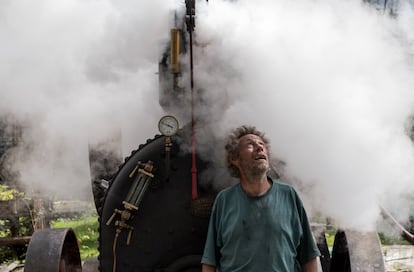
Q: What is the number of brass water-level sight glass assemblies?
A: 1